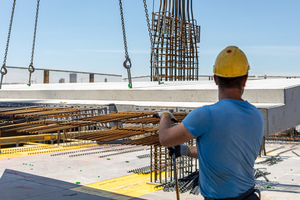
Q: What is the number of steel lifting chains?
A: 4